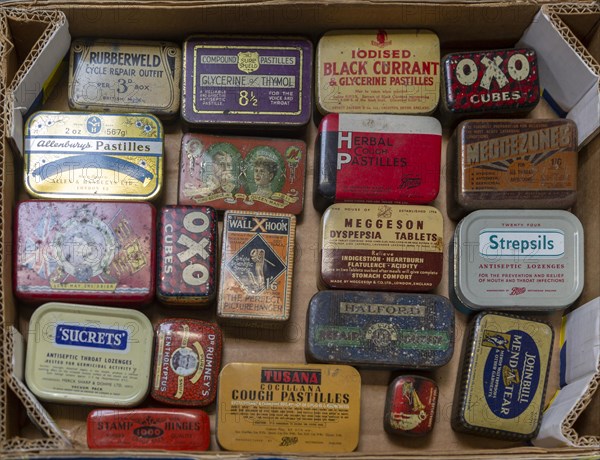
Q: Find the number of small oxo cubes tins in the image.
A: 2